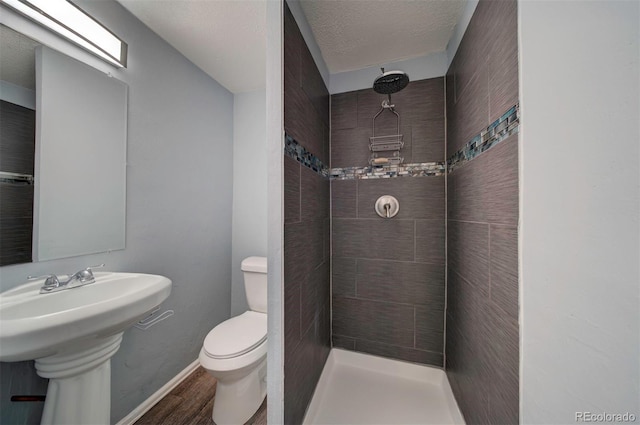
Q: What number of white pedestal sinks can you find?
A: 1